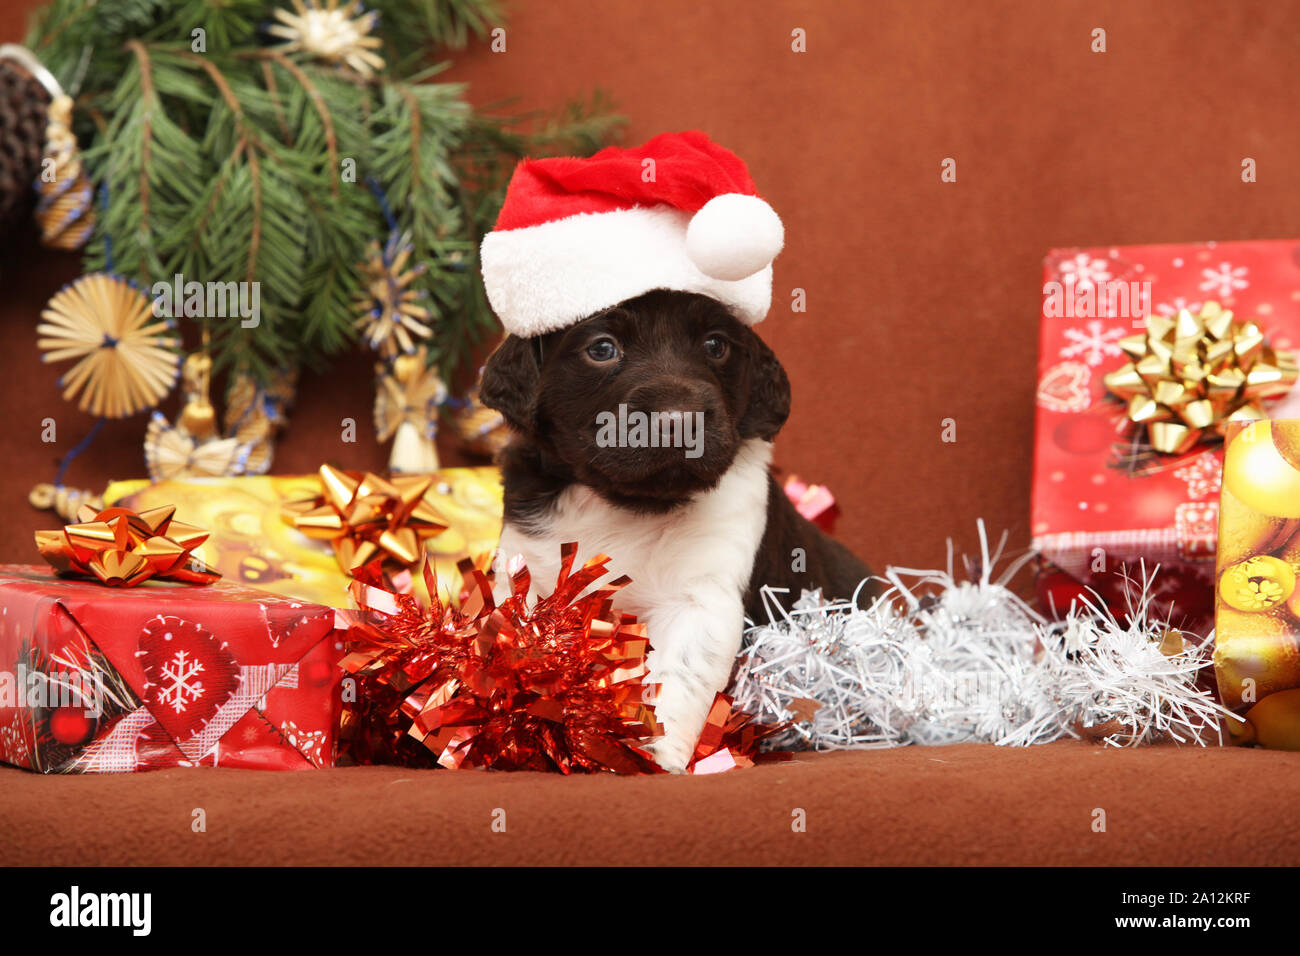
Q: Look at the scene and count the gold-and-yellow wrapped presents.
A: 2